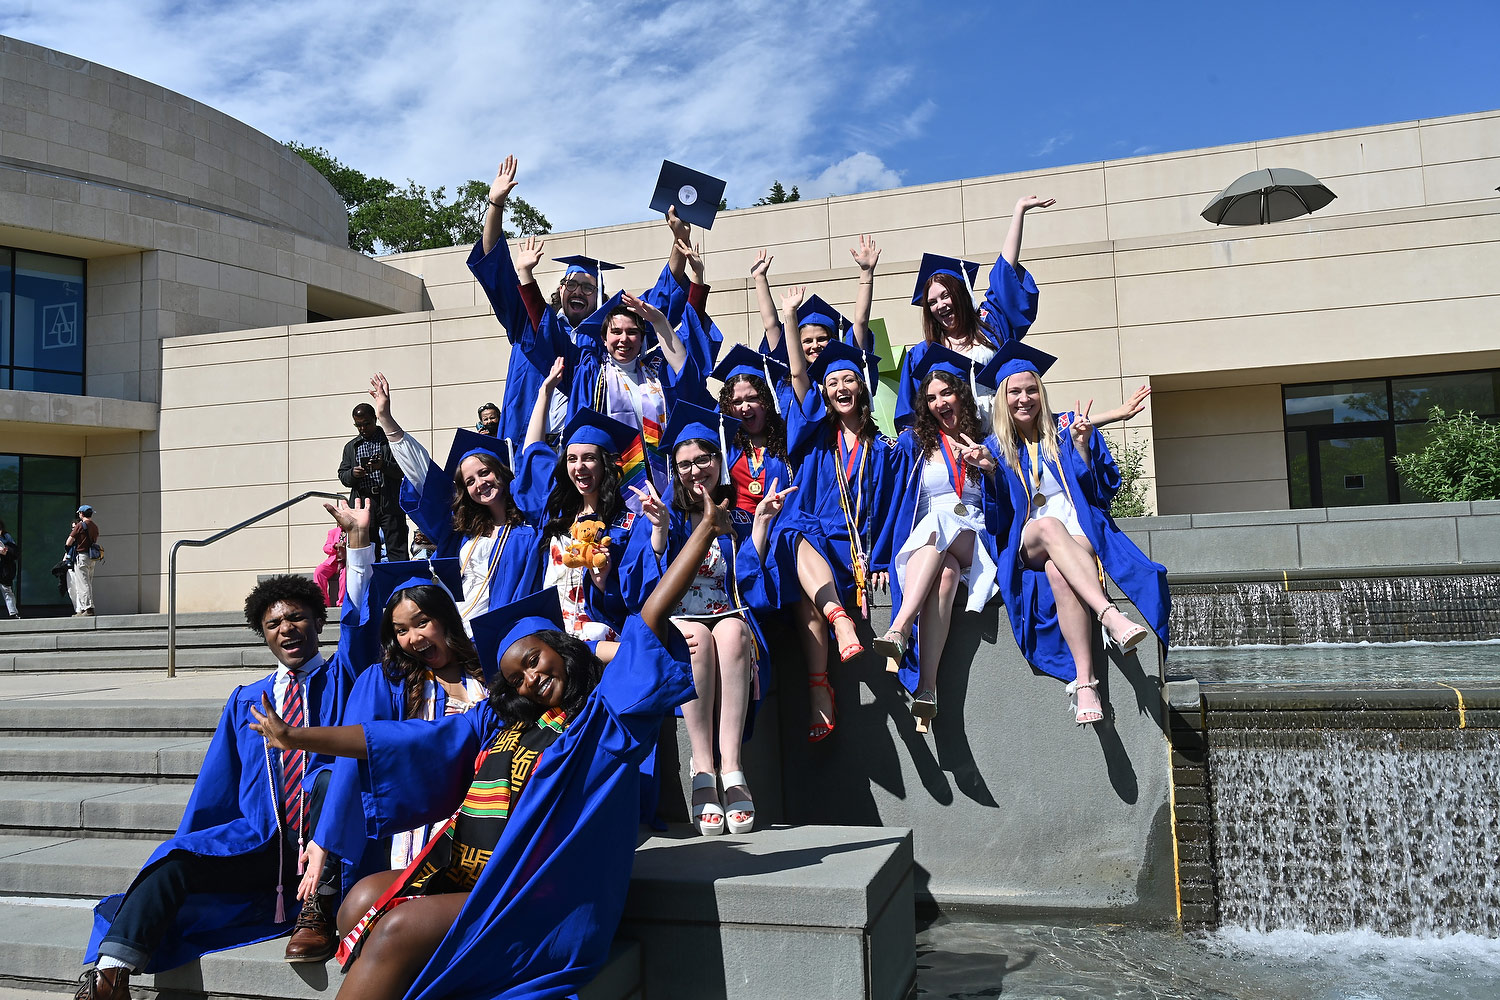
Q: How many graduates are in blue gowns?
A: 14